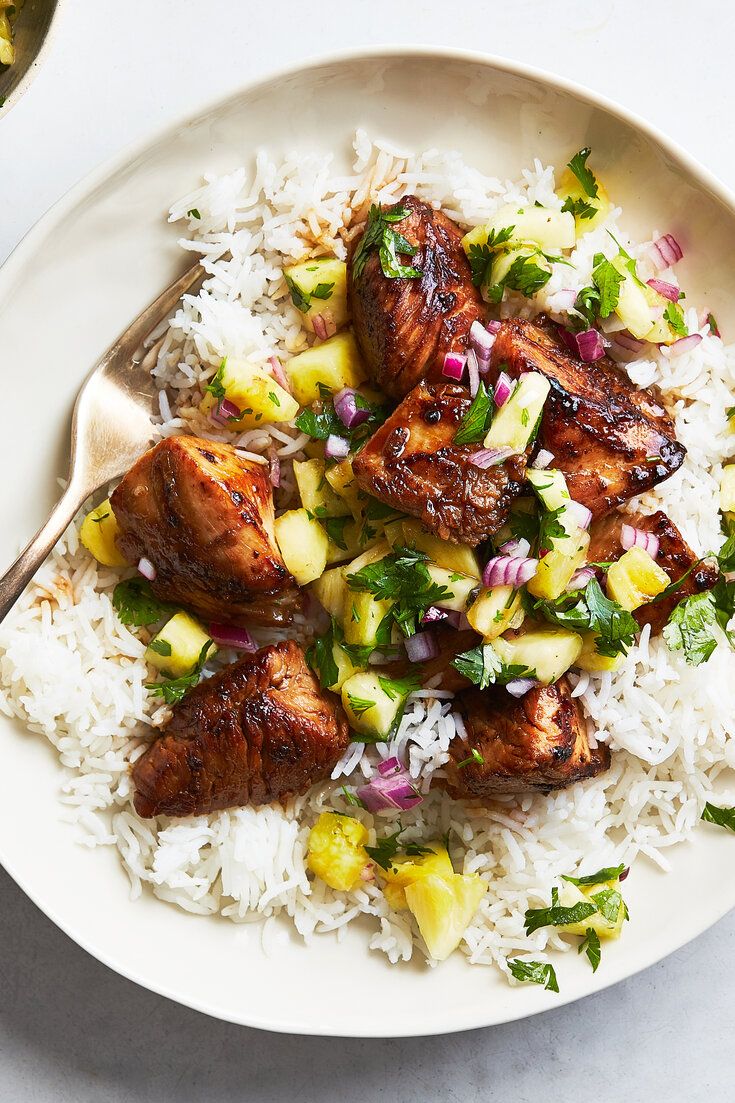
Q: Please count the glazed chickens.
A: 7